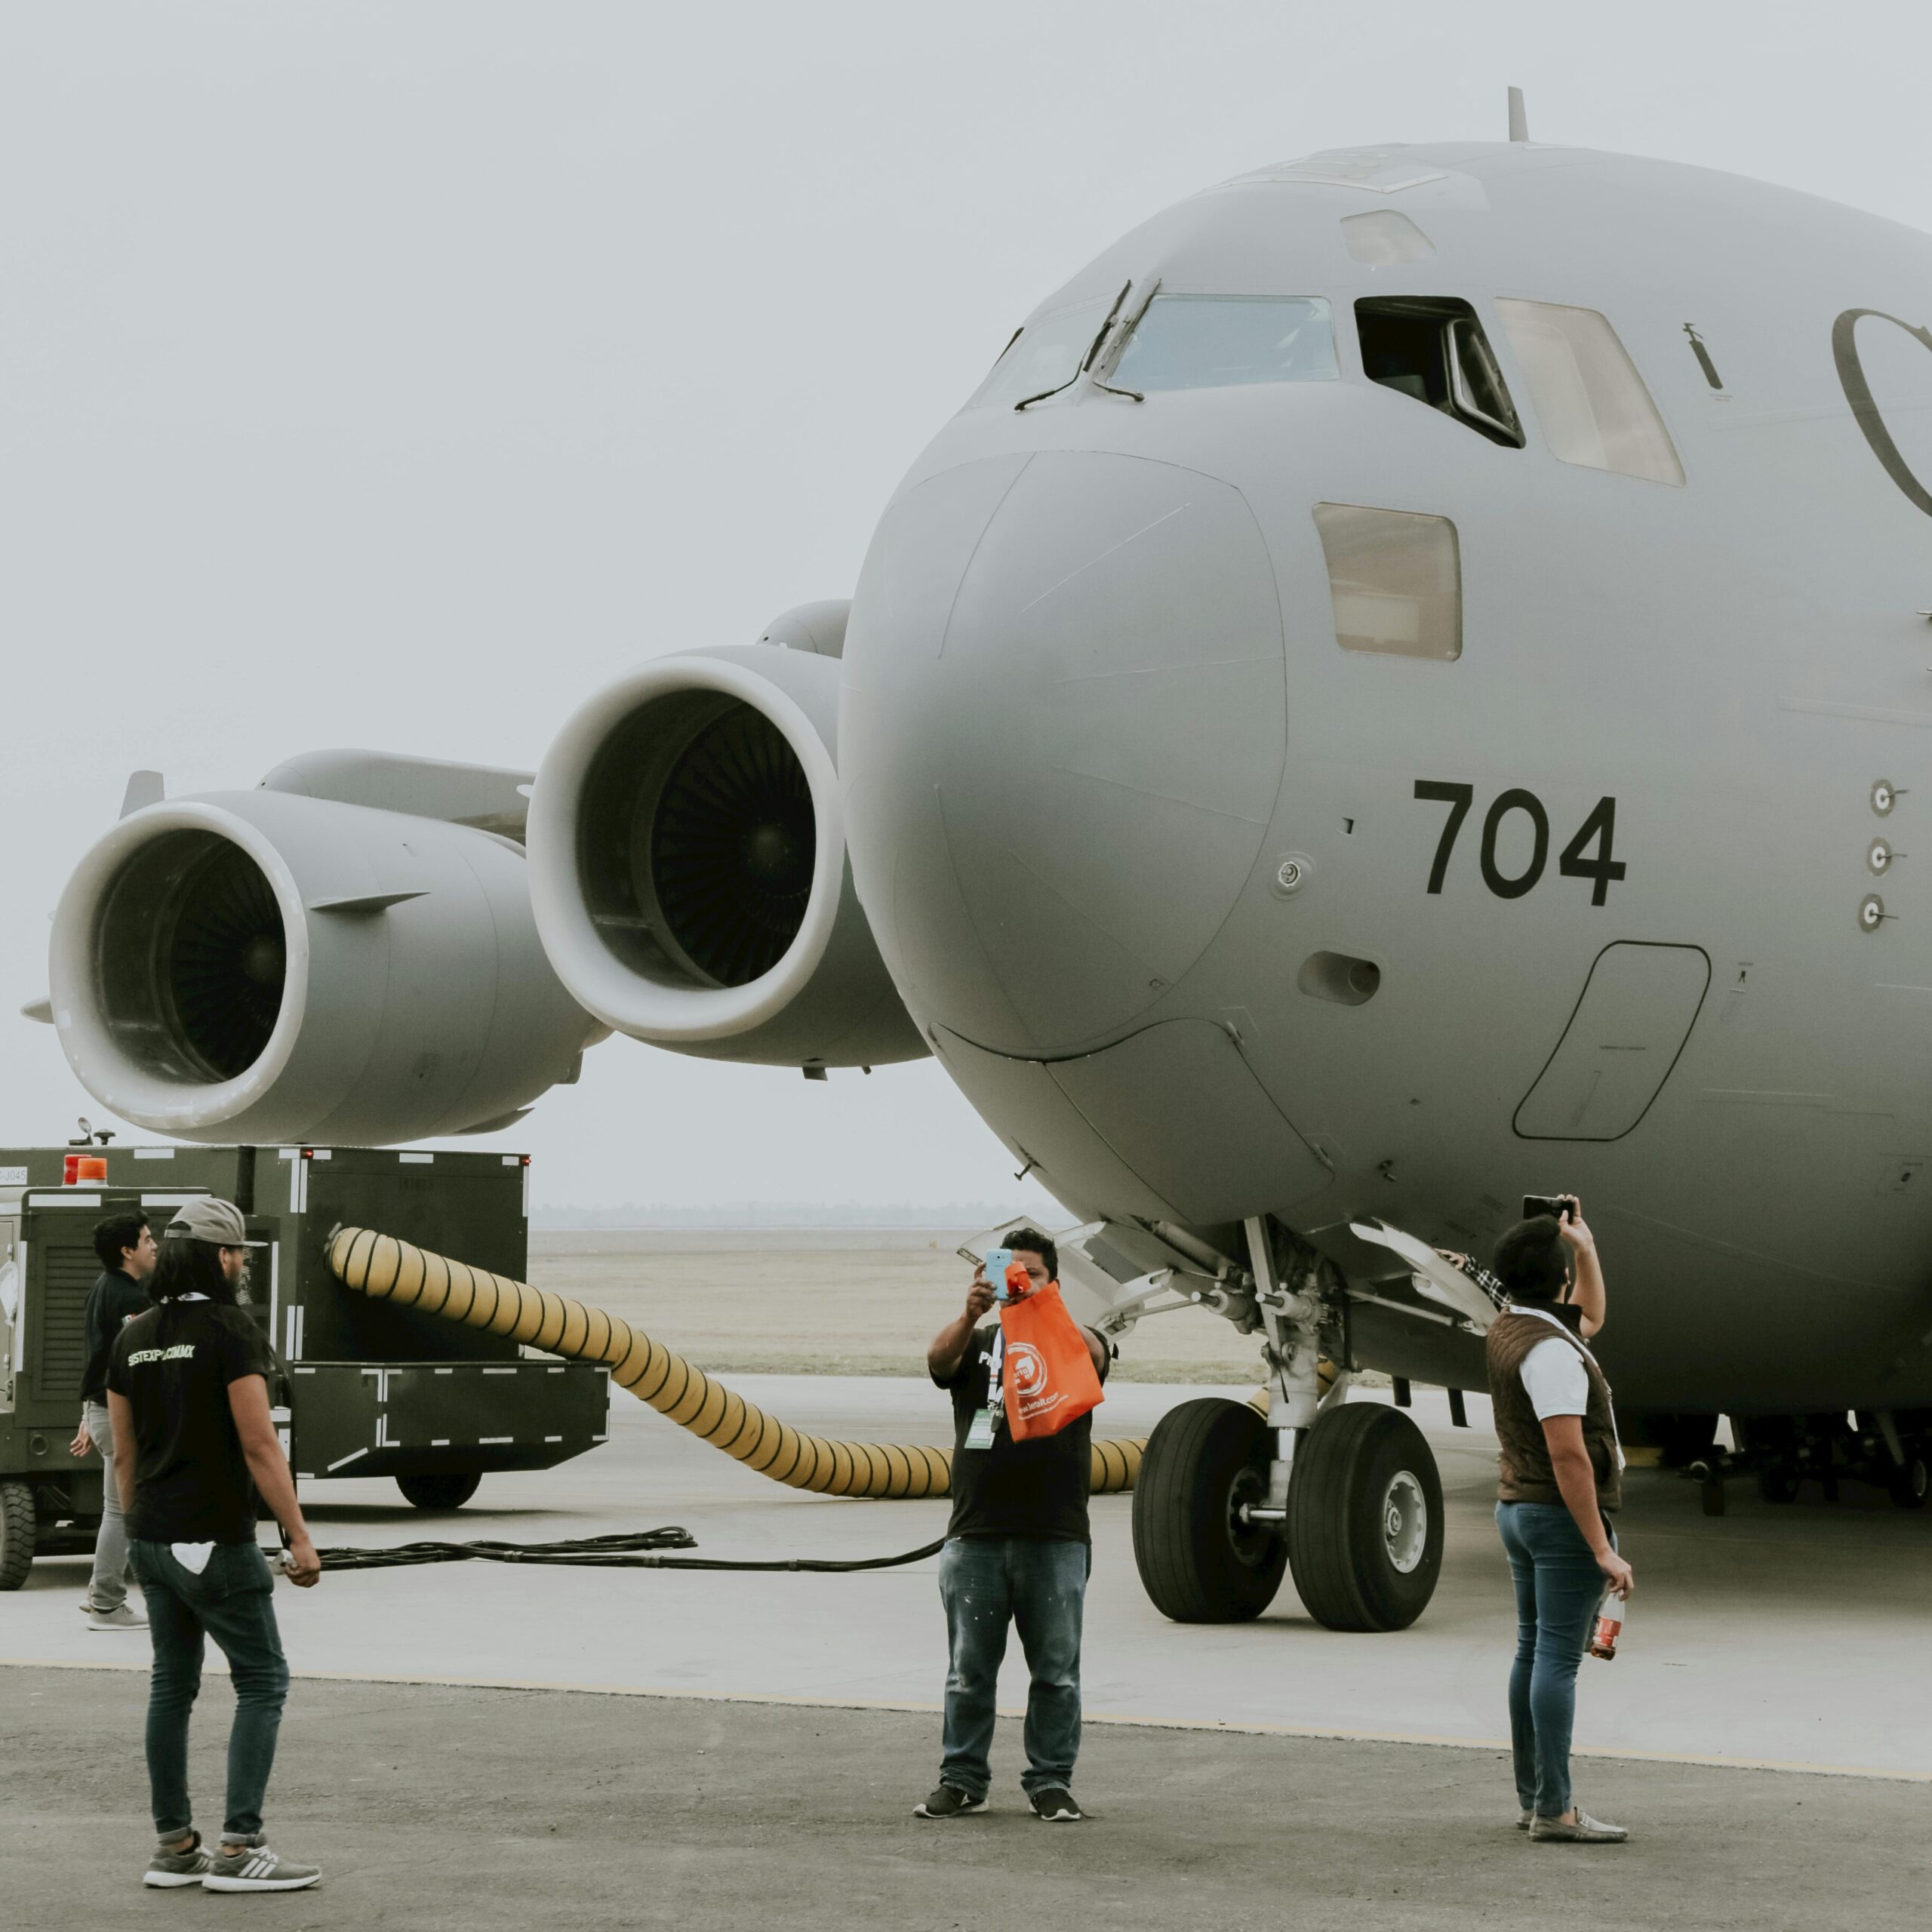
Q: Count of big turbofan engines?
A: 2